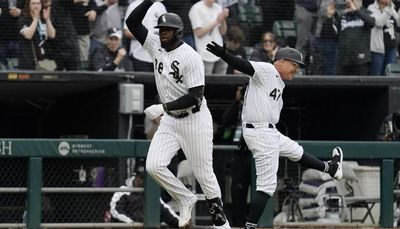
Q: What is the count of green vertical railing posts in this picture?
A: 4